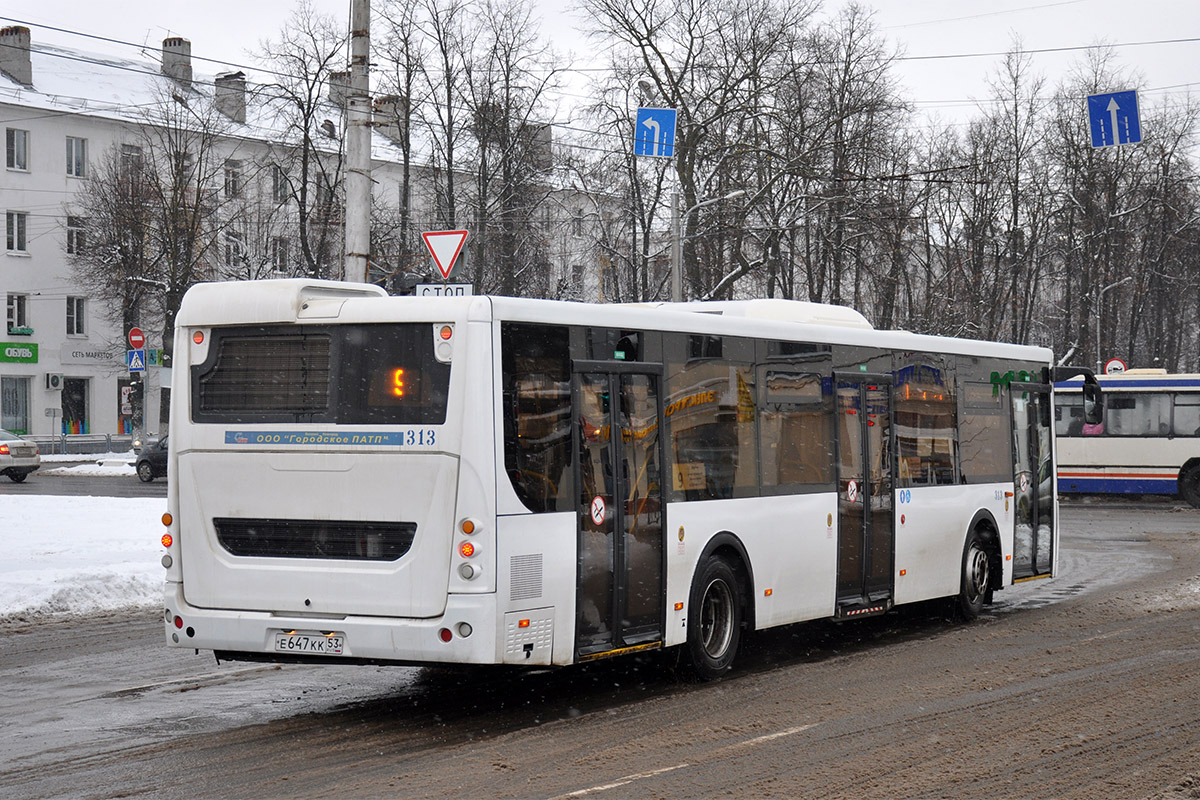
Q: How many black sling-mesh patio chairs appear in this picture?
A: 0